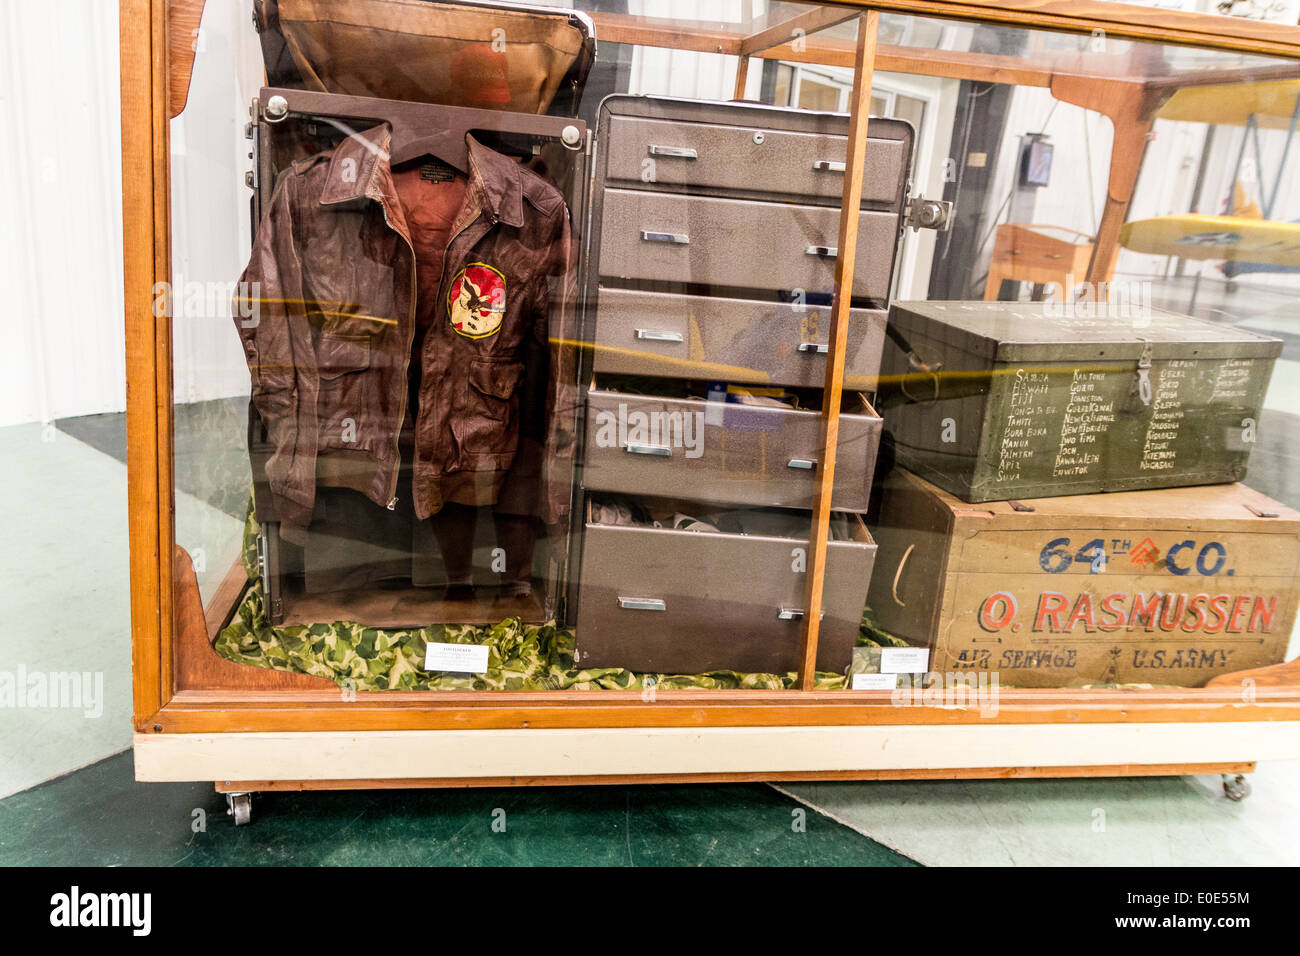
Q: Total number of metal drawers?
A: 5